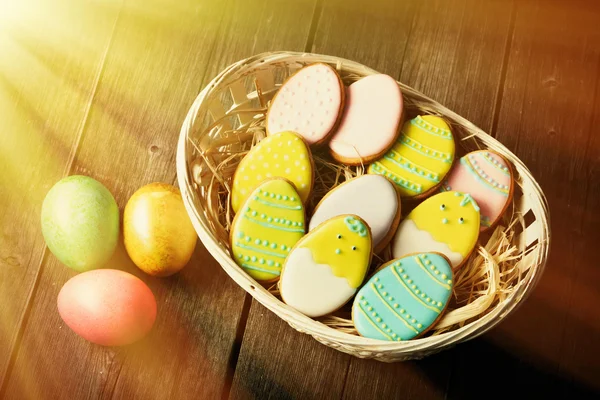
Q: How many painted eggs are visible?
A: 3